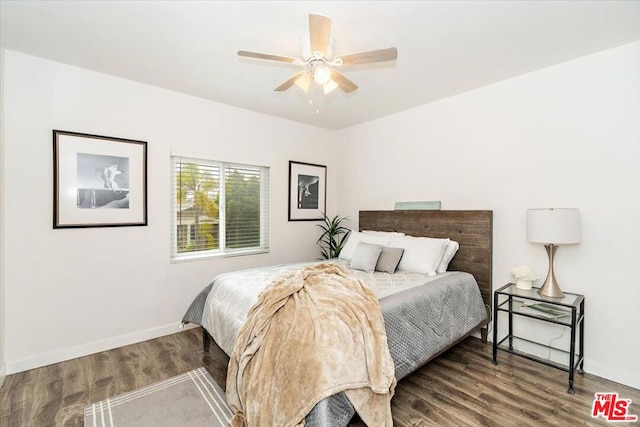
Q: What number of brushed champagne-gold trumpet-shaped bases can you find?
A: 1